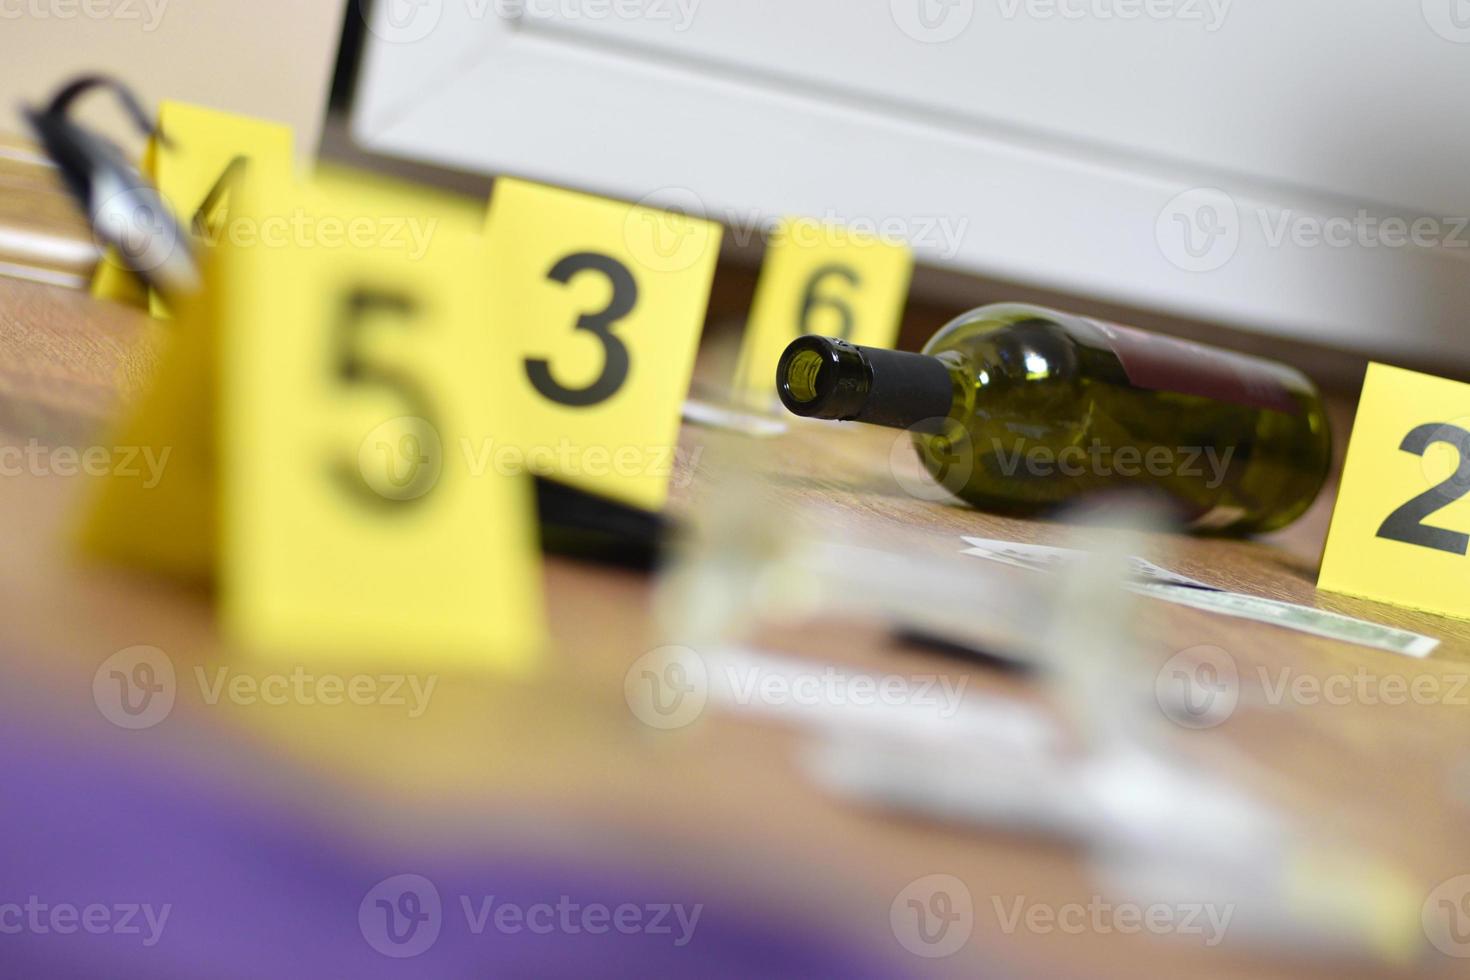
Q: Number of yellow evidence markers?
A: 5